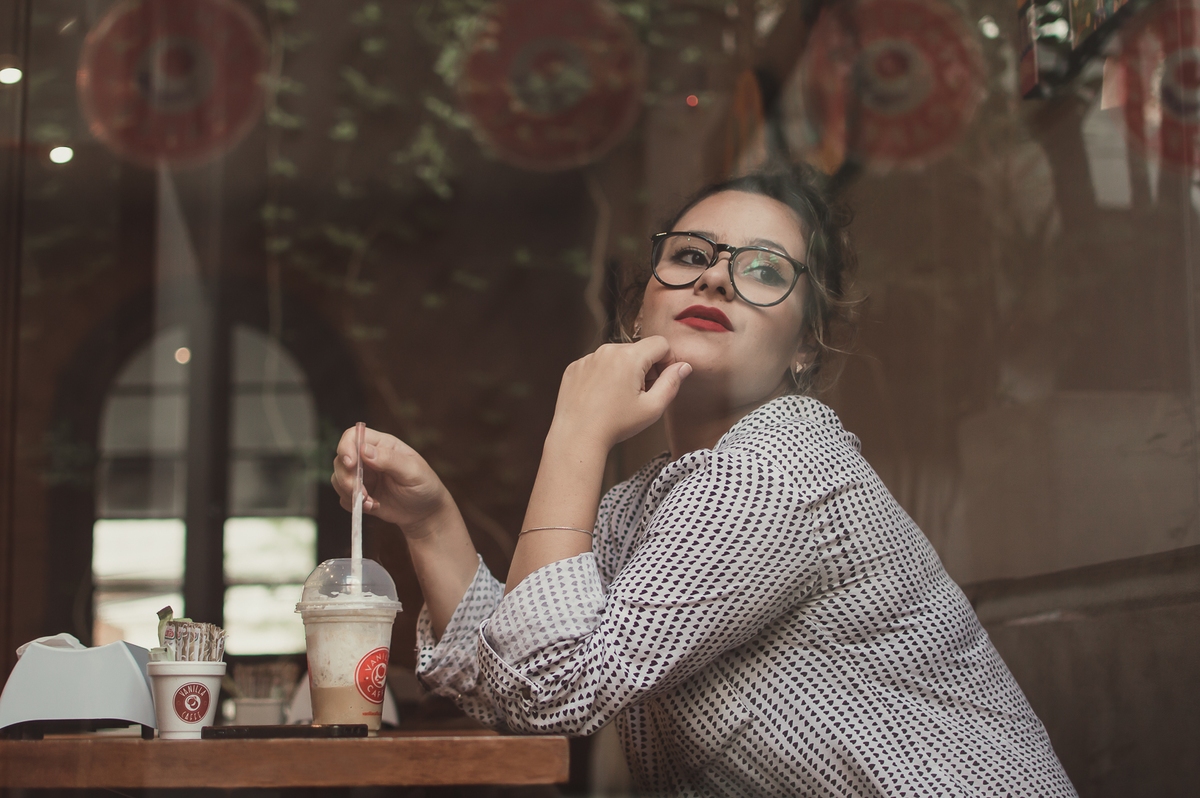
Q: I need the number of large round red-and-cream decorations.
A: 4